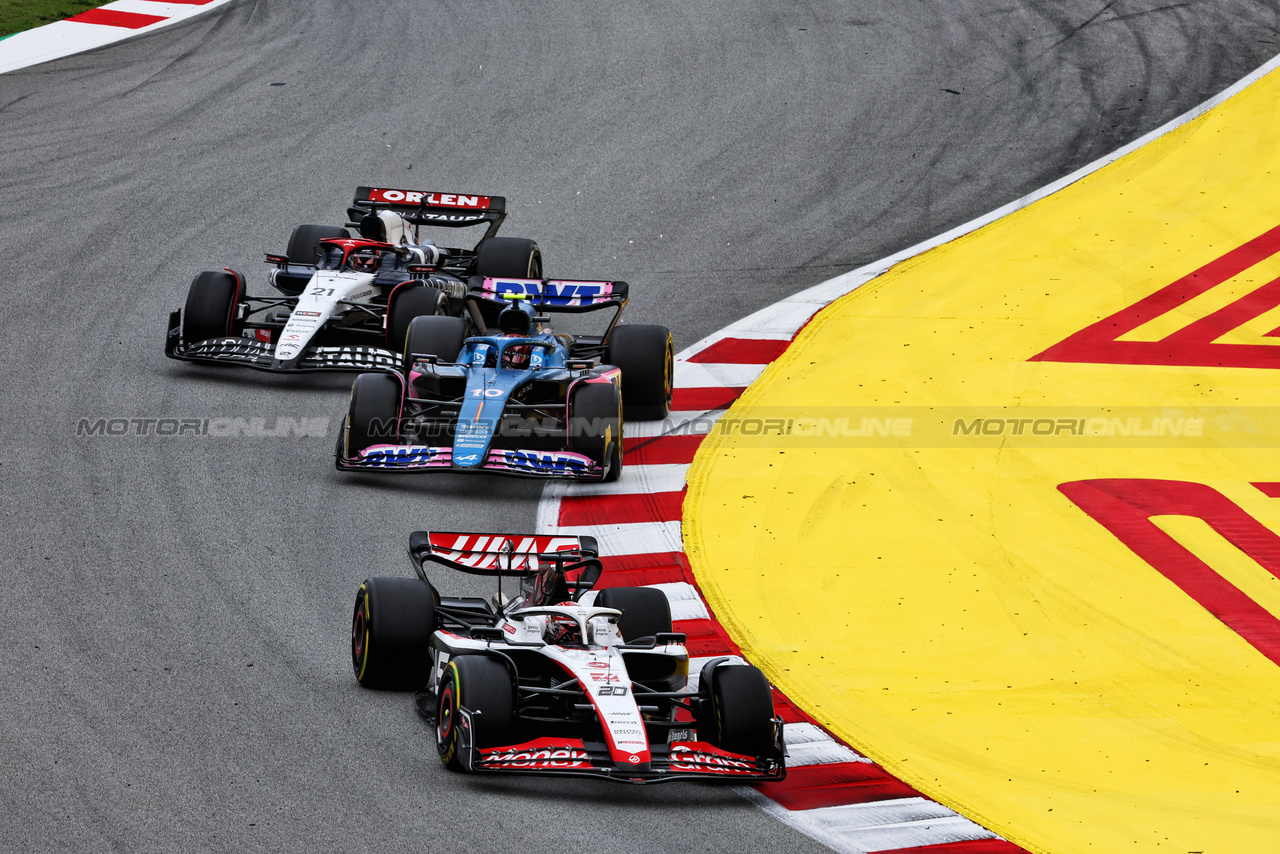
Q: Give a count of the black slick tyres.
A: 12